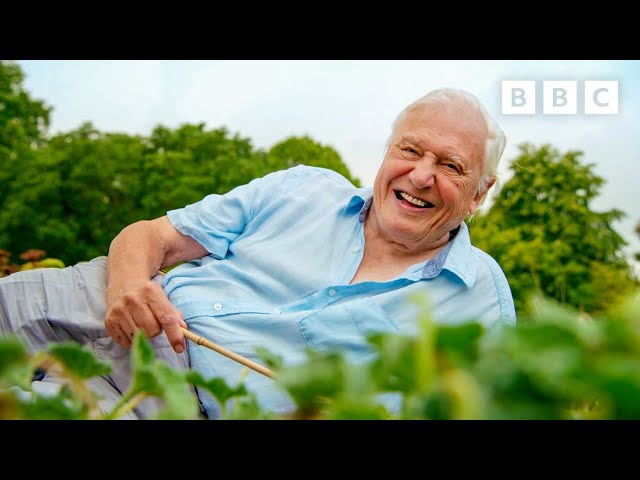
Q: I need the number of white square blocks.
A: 3